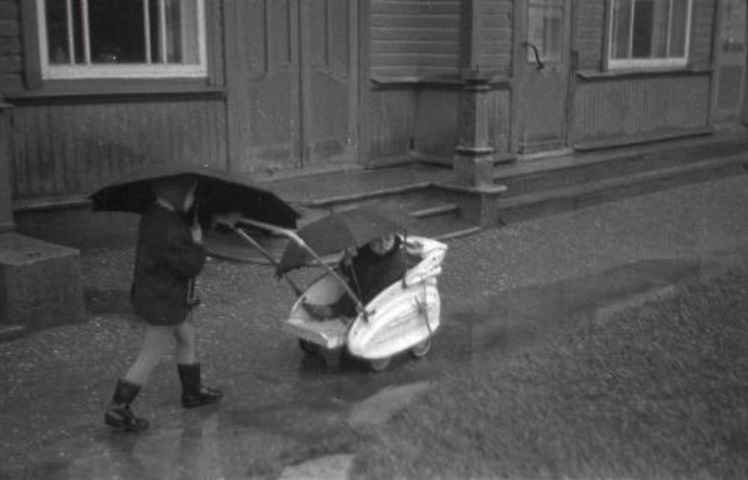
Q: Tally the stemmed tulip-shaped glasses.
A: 0